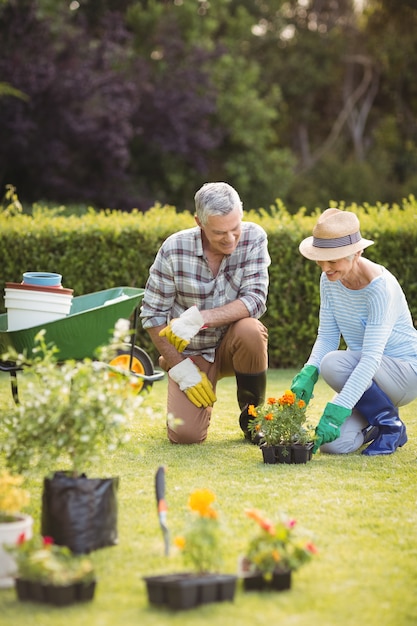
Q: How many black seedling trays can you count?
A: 4